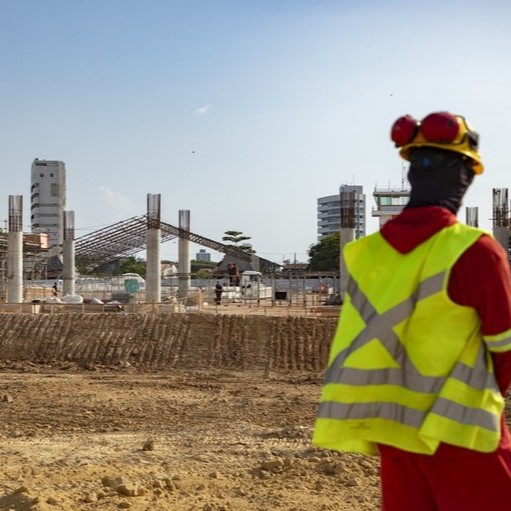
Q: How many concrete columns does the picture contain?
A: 7